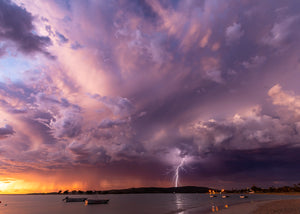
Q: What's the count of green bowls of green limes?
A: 0